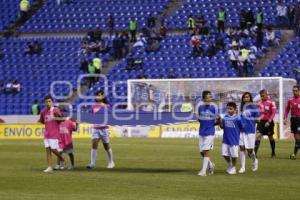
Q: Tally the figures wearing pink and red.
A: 5